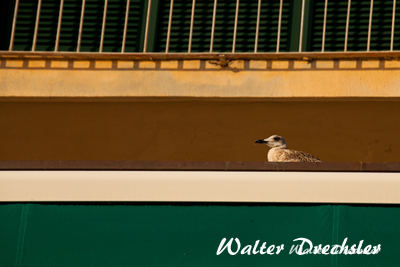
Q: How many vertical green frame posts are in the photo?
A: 2